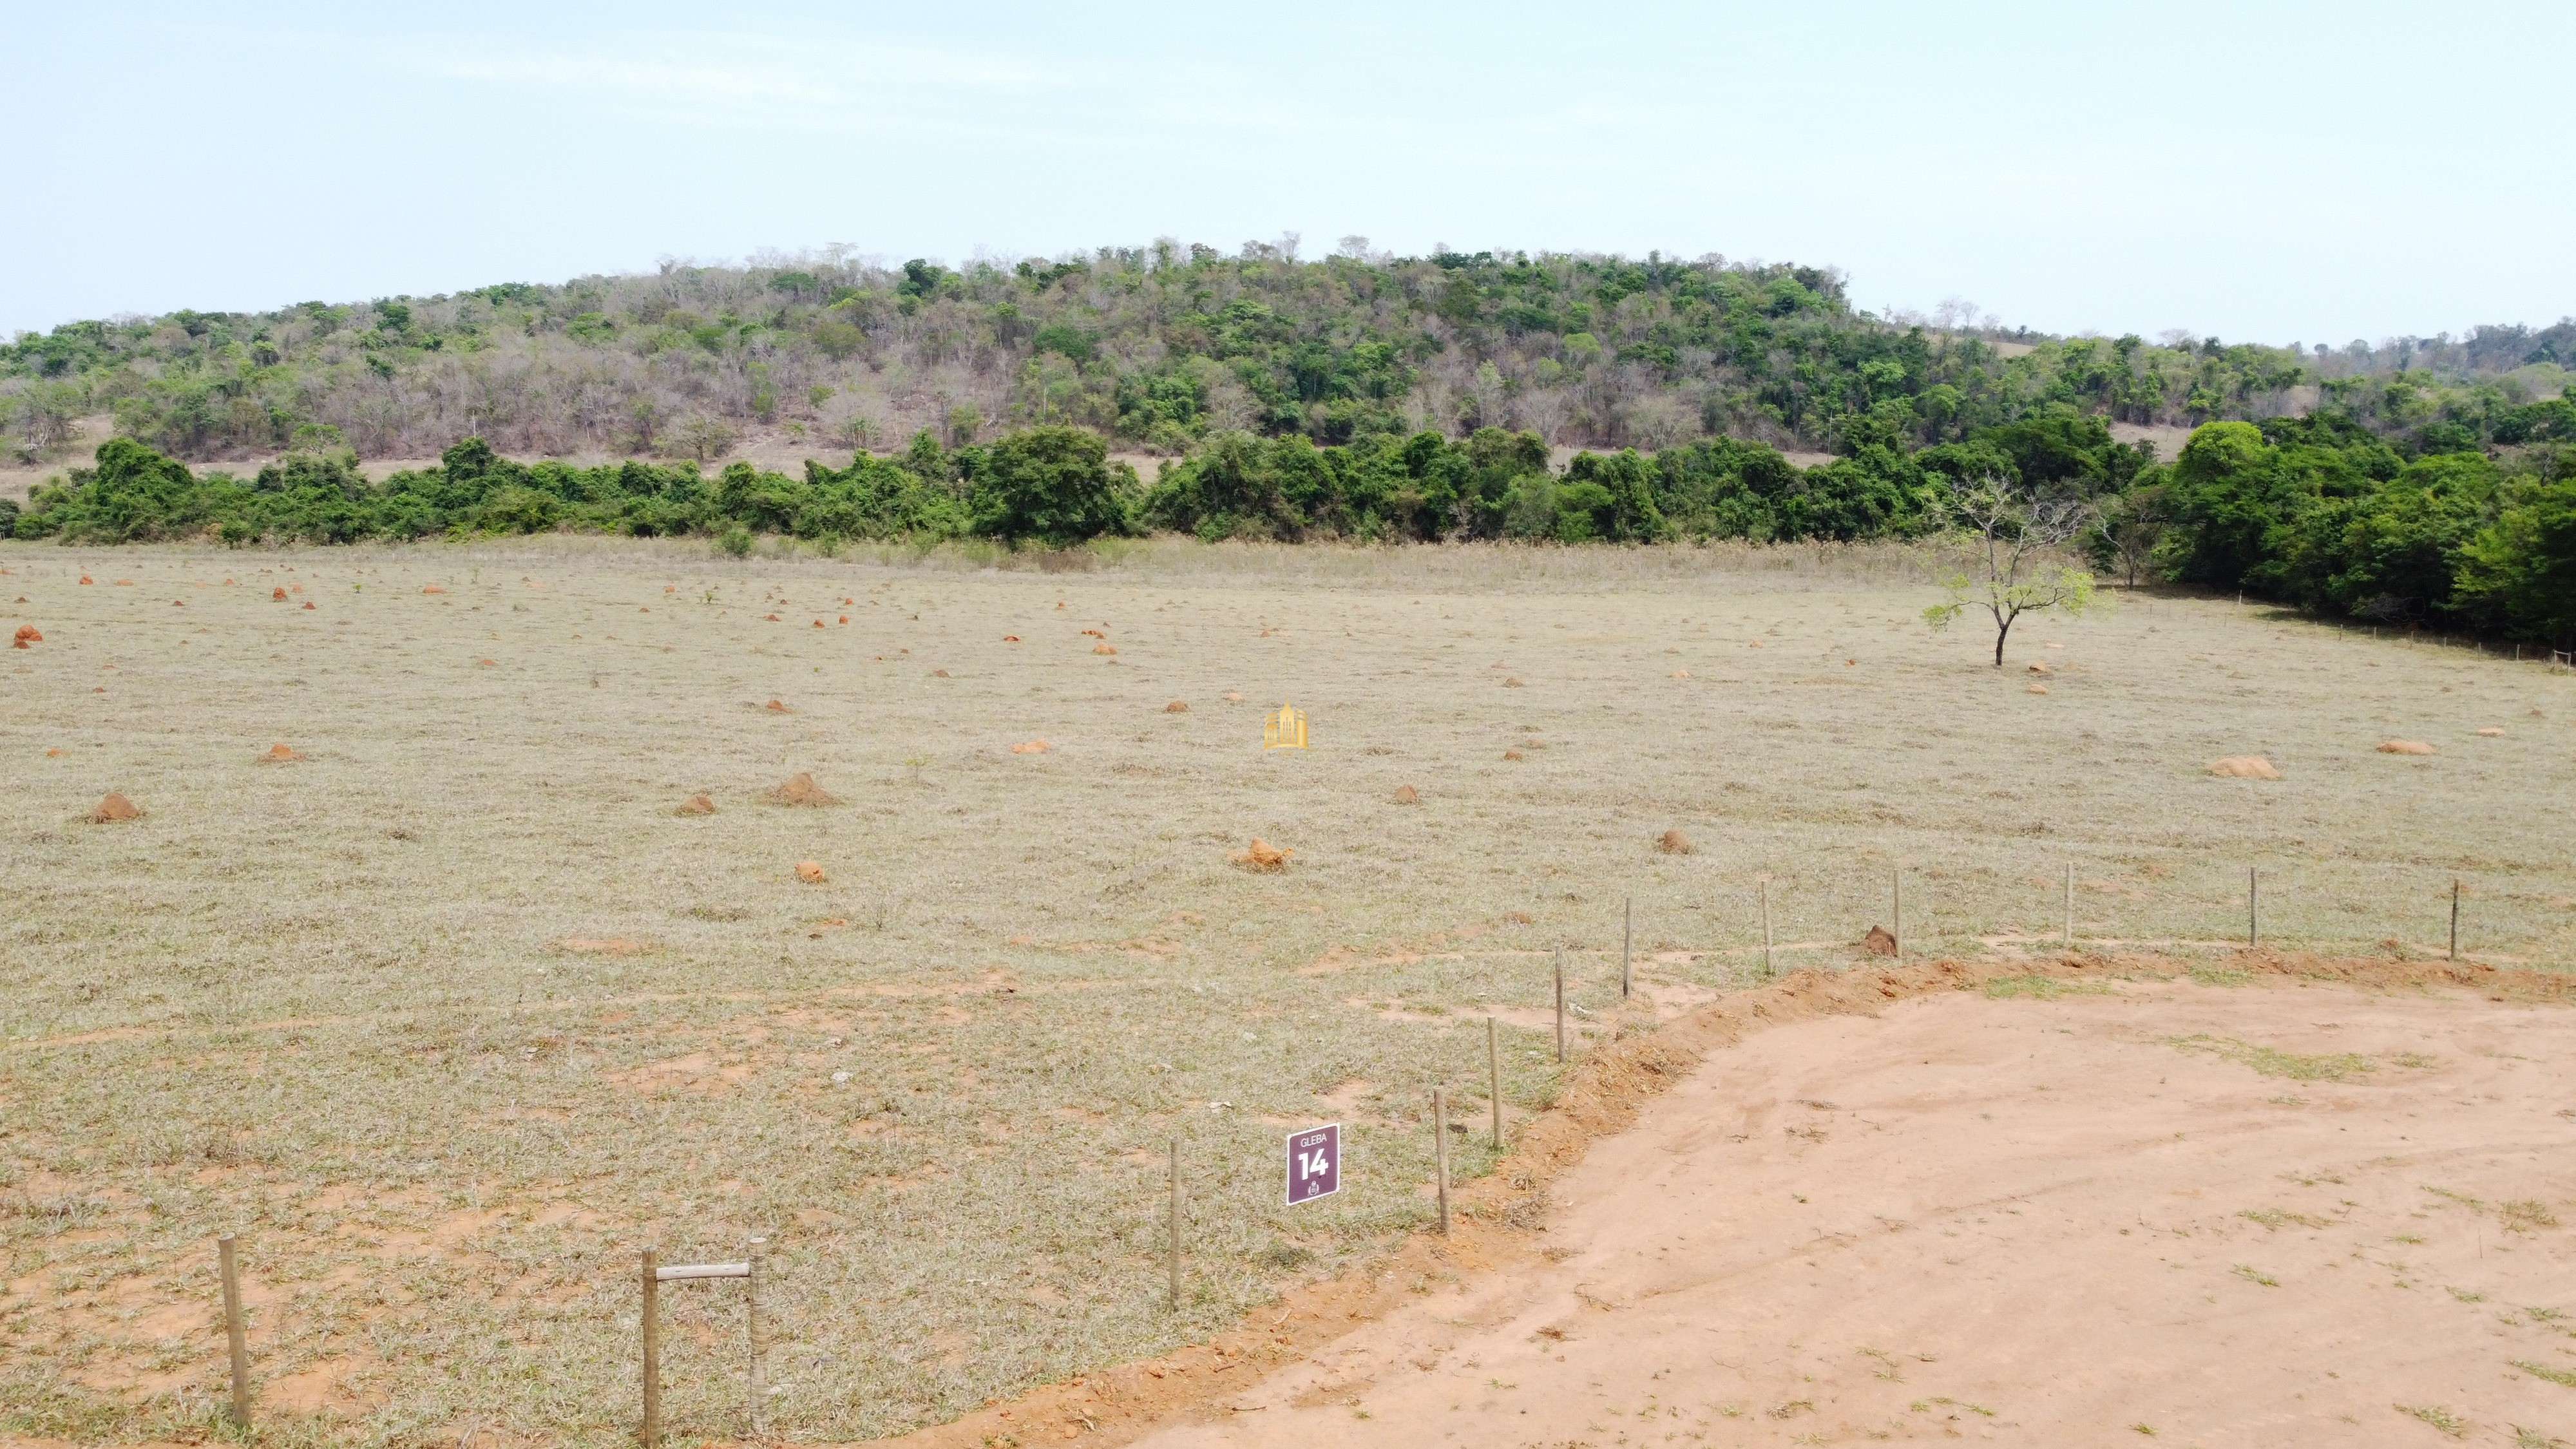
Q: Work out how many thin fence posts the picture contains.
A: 13